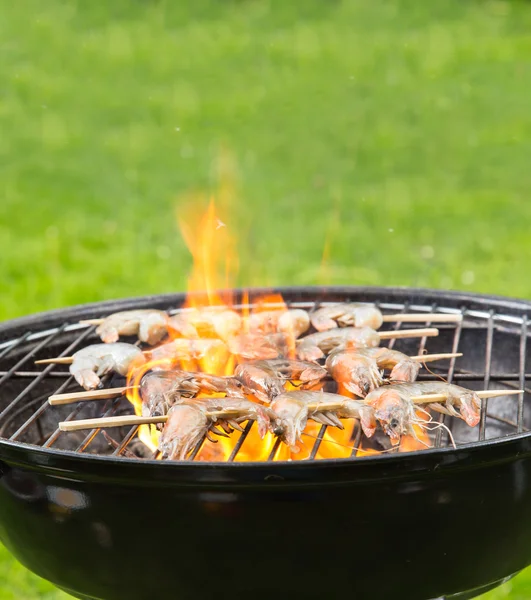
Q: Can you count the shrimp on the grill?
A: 14